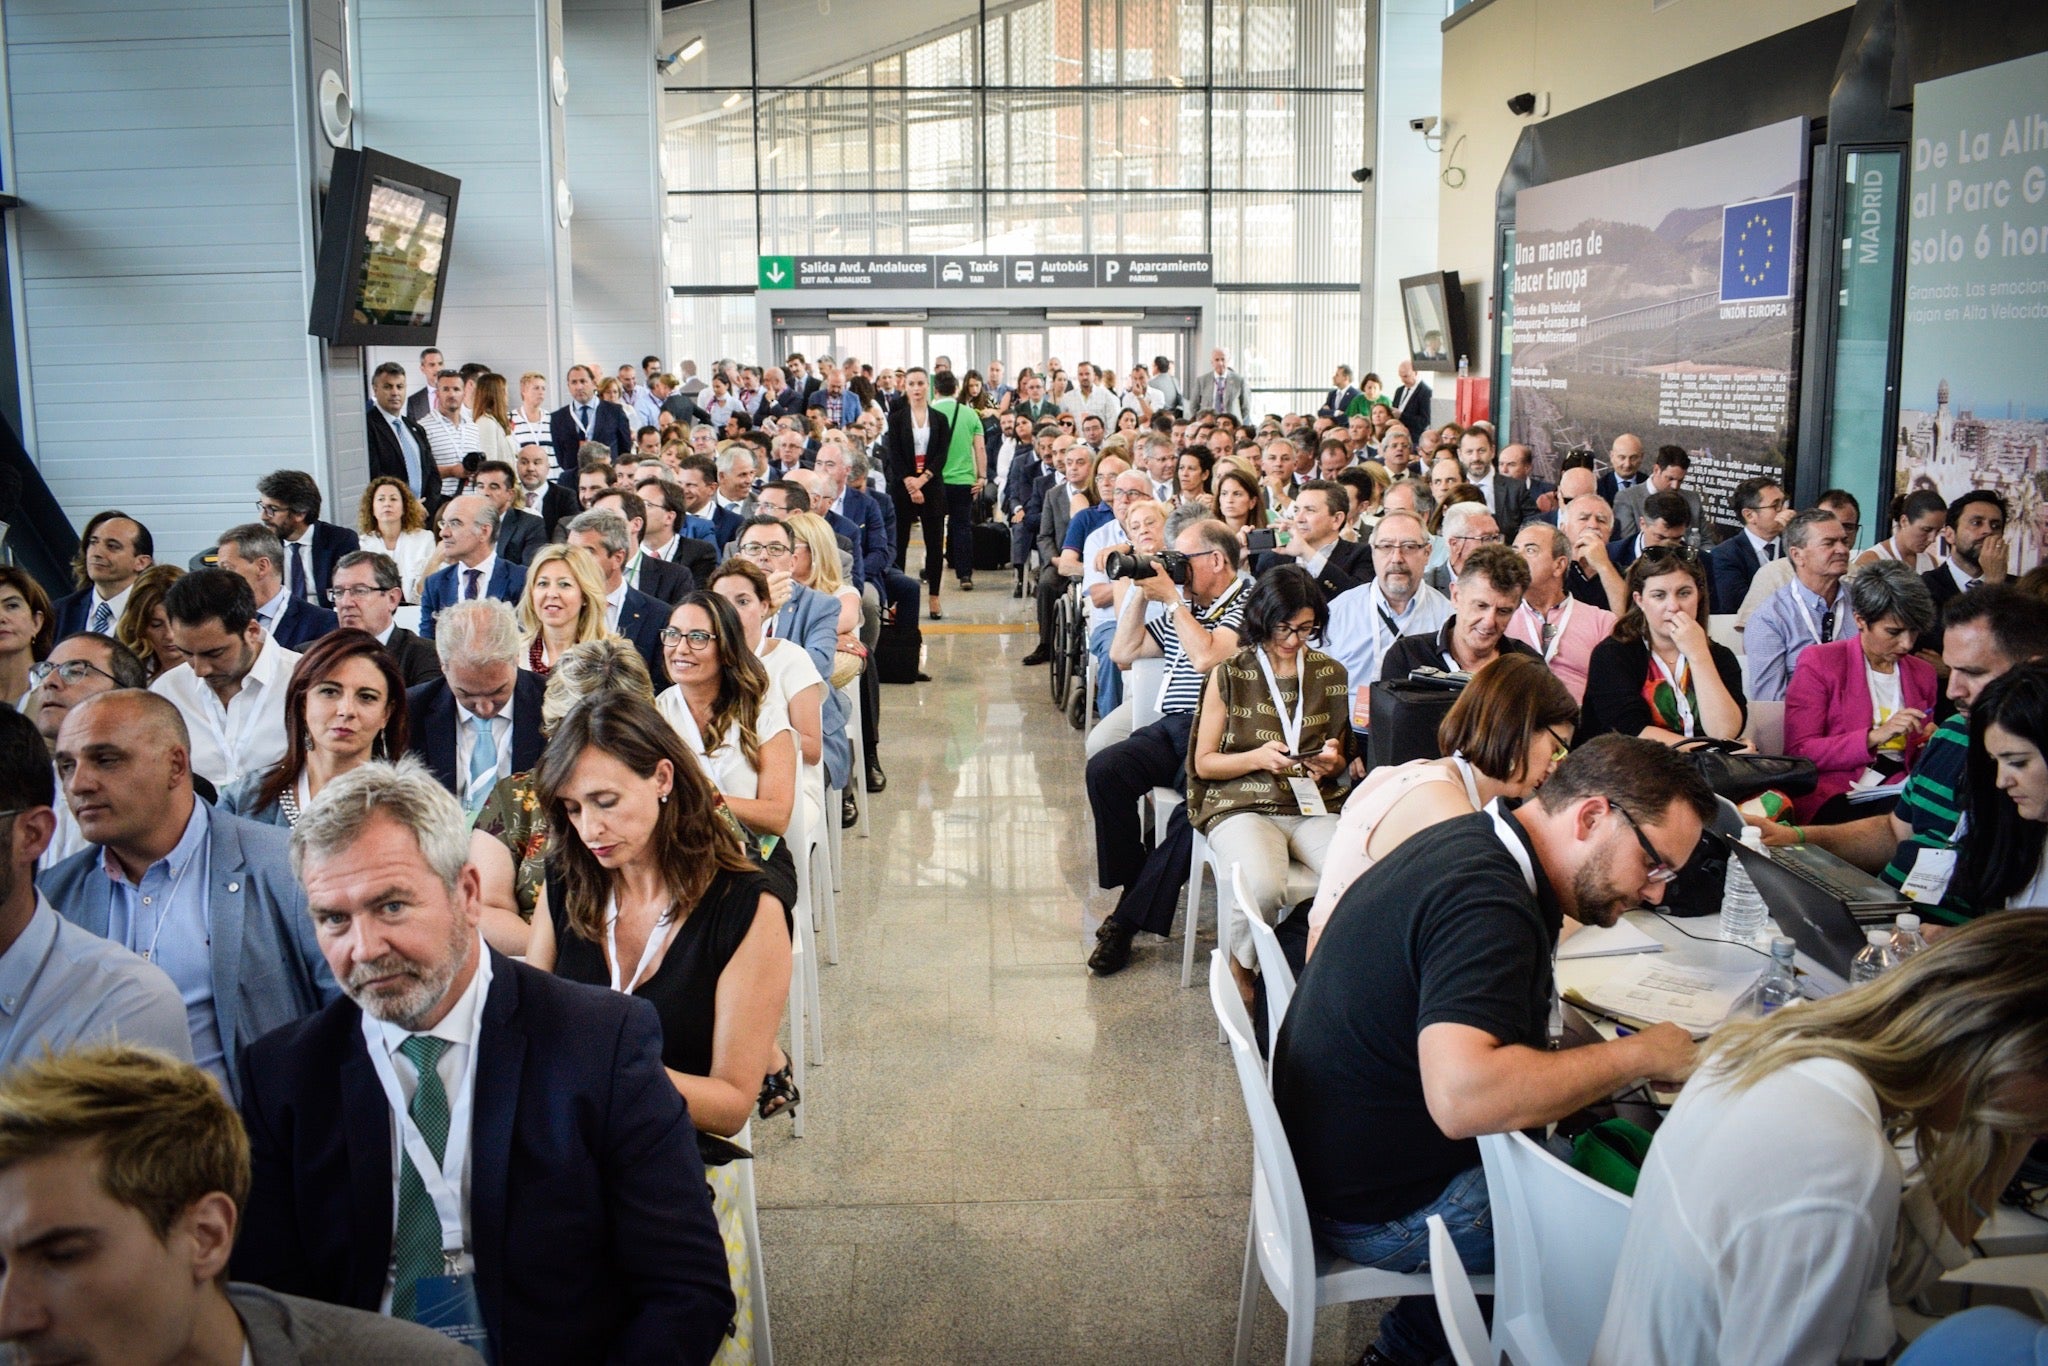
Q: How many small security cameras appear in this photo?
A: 3